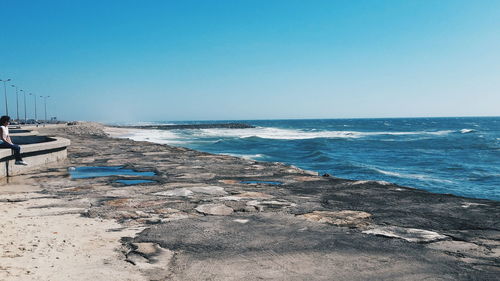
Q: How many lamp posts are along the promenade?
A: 5